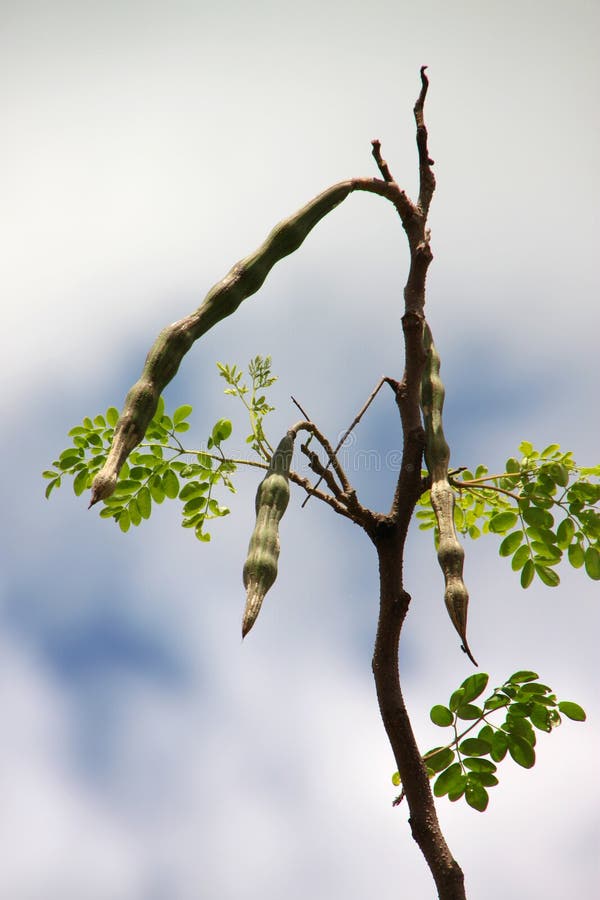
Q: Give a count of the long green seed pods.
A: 3